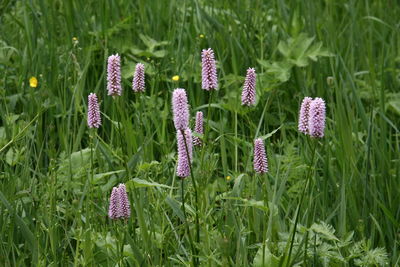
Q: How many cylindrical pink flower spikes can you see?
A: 13